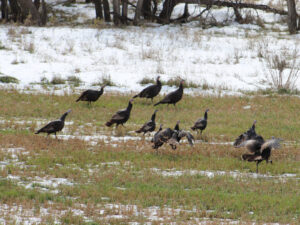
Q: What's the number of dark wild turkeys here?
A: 11